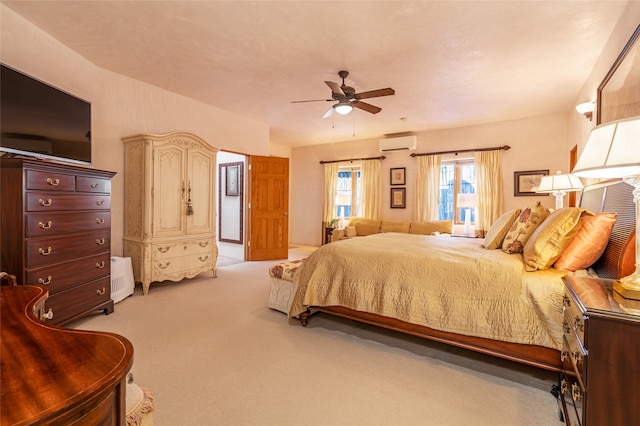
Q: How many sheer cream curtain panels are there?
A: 4